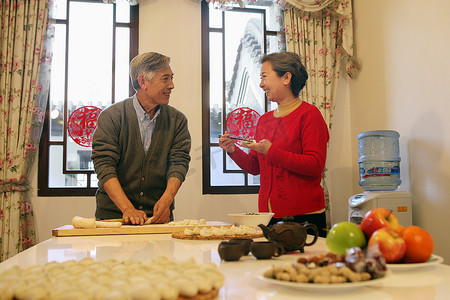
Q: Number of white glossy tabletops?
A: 1